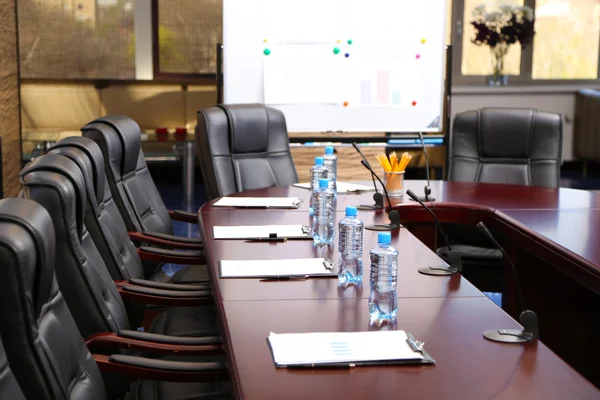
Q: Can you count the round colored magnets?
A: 10